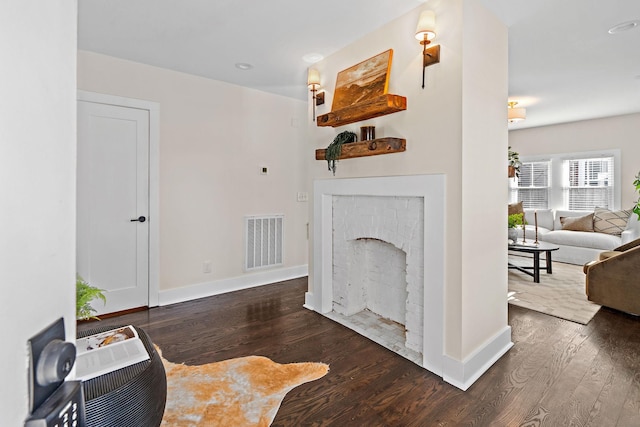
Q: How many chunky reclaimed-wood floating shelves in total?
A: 2